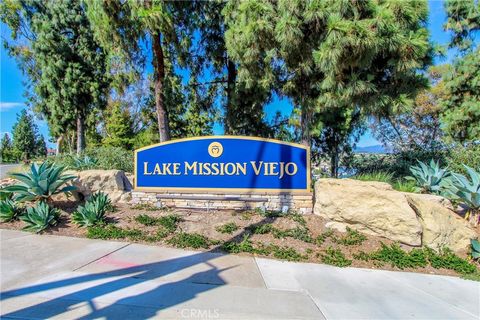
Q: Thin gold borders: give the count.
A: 1